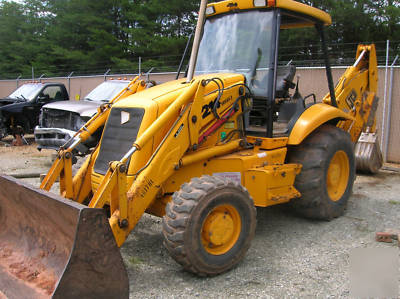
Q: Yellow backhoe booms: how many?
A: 1